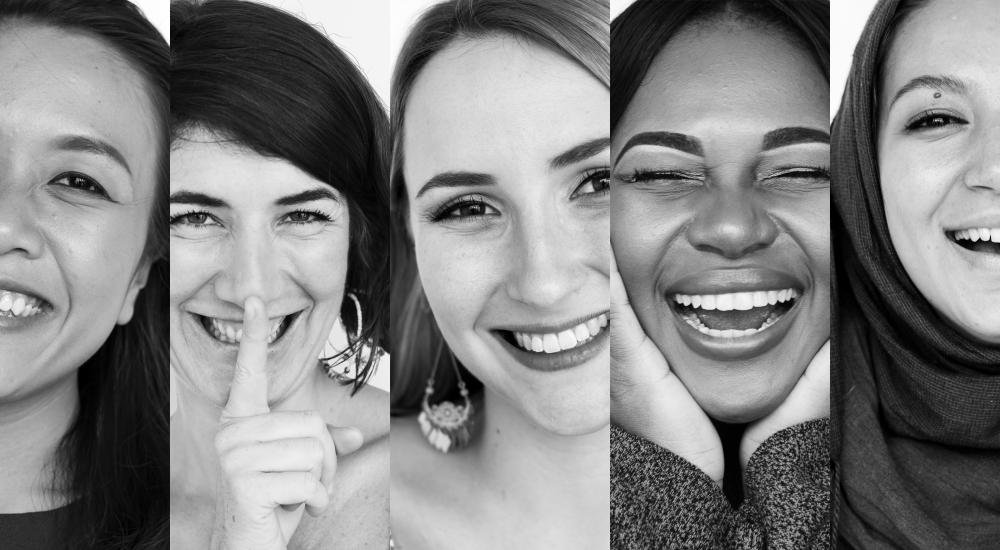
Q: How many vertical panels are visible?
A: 5